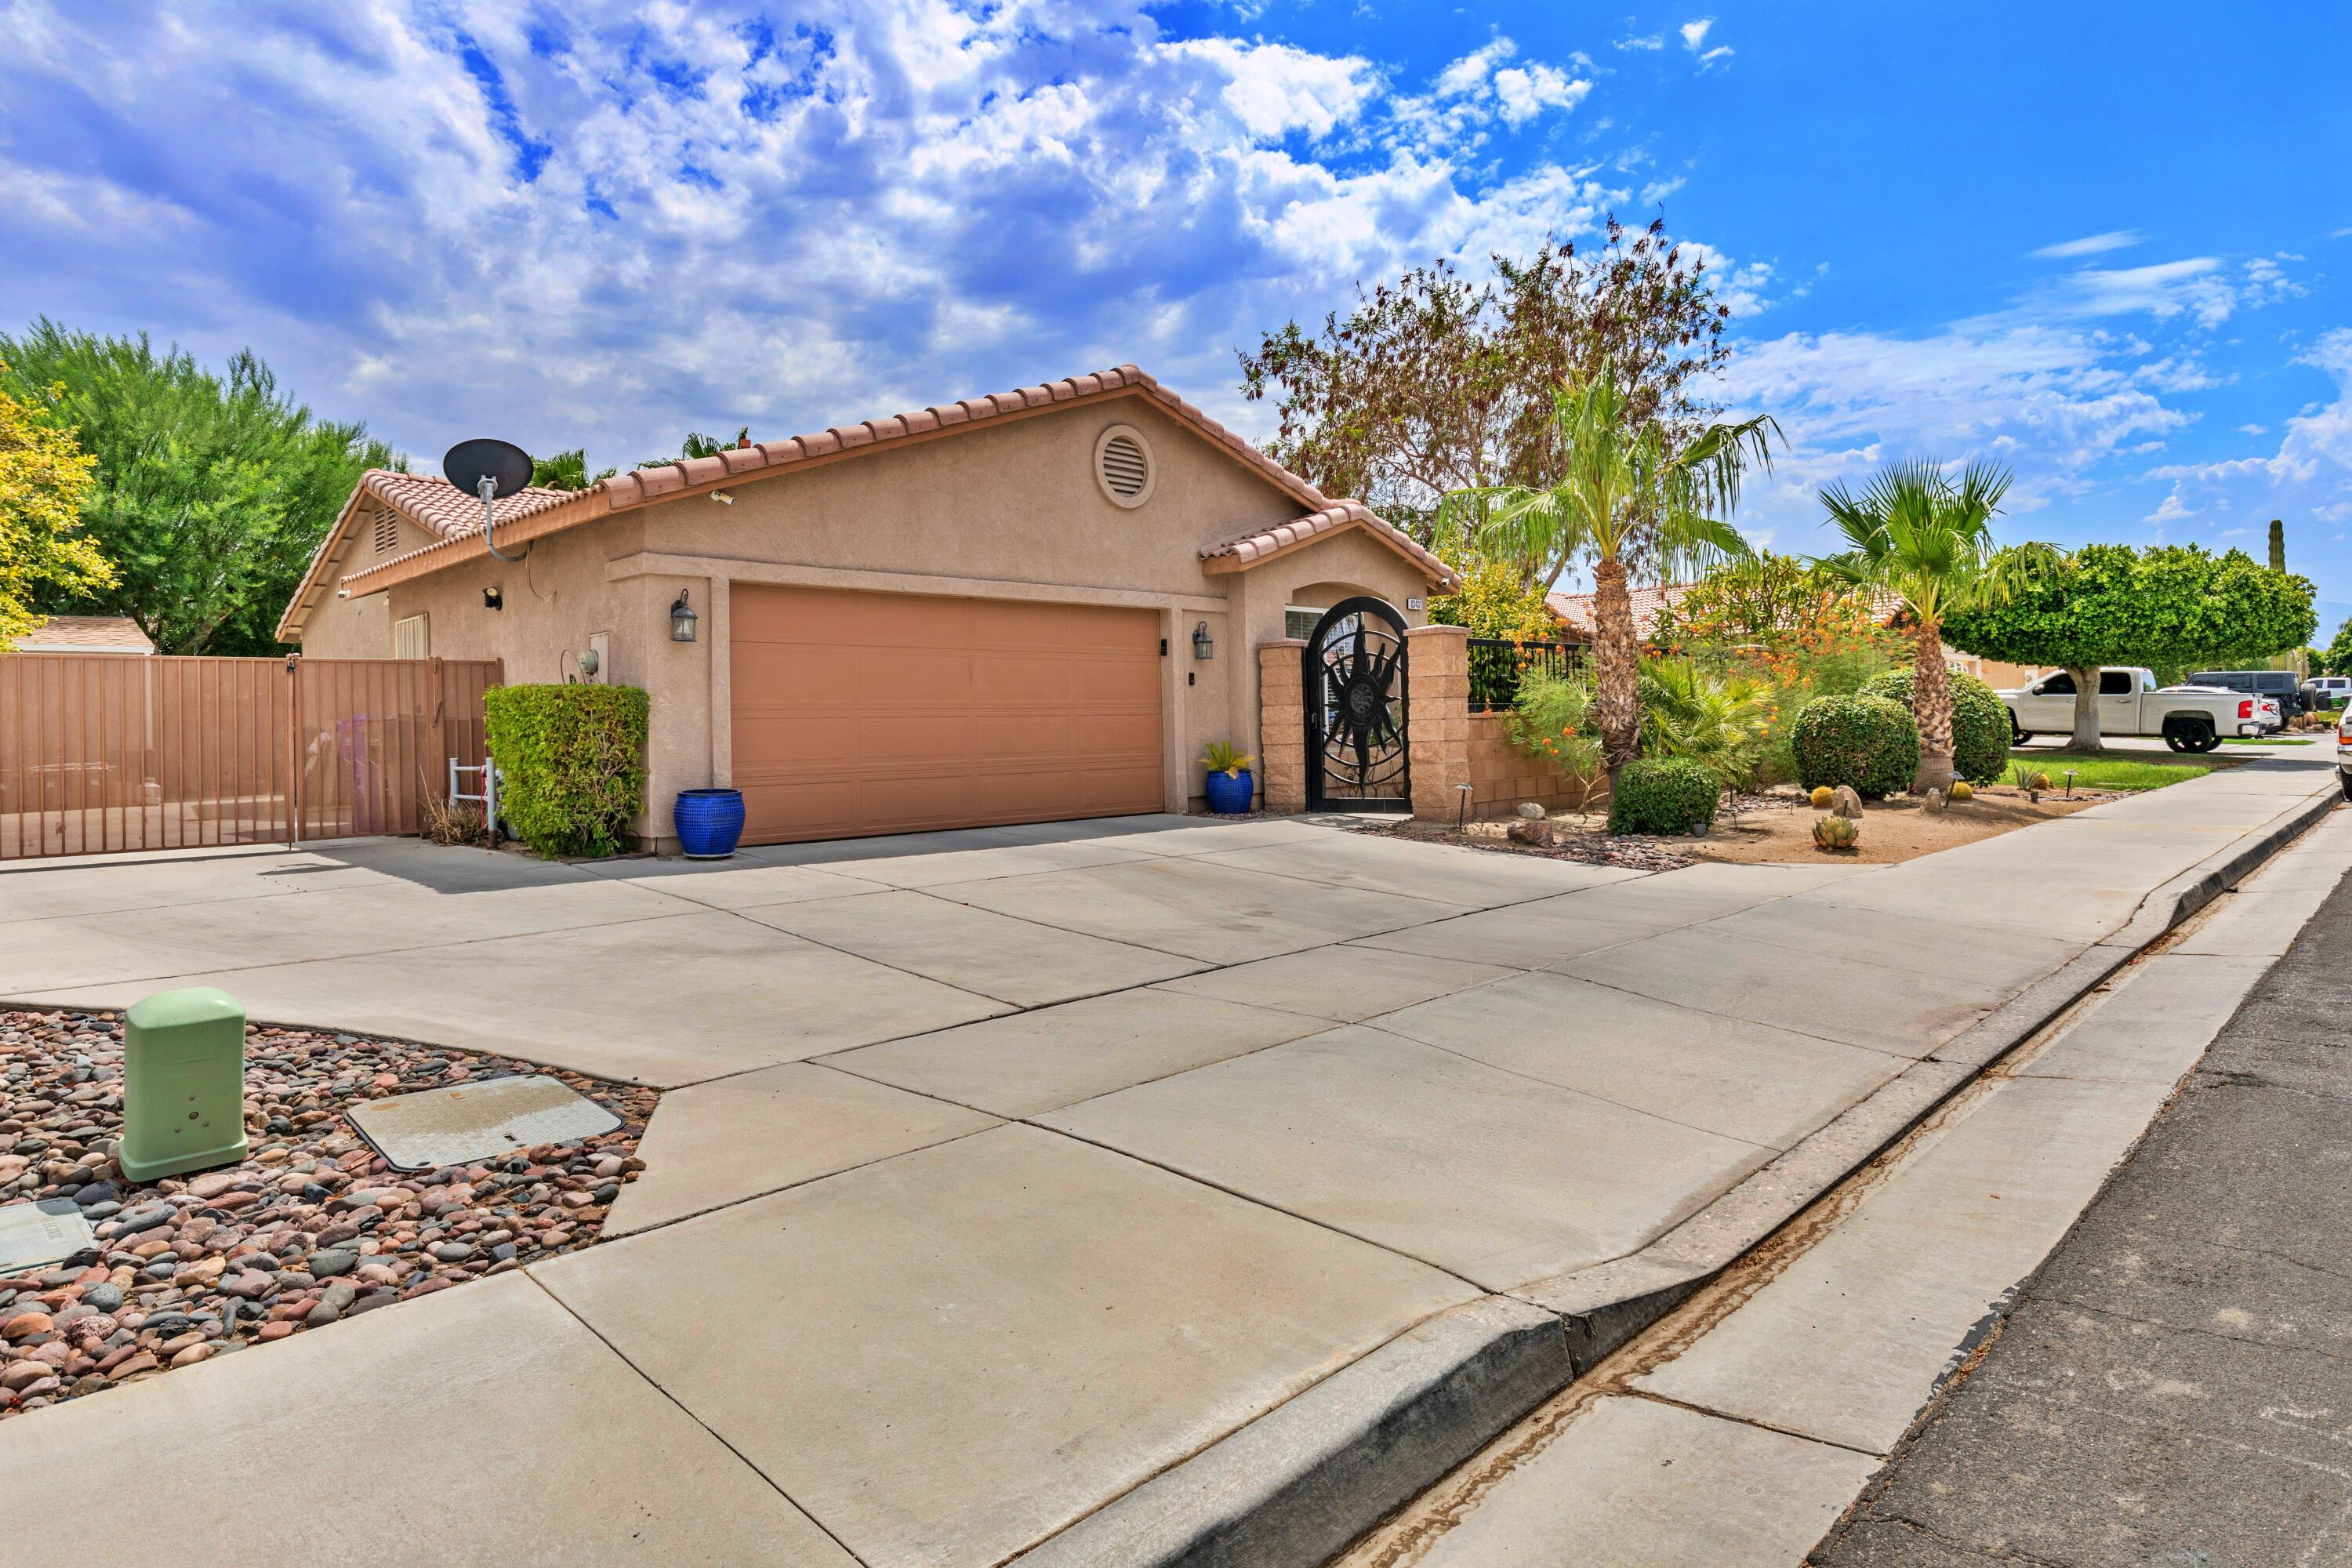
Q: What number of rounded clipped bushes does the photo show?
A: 3